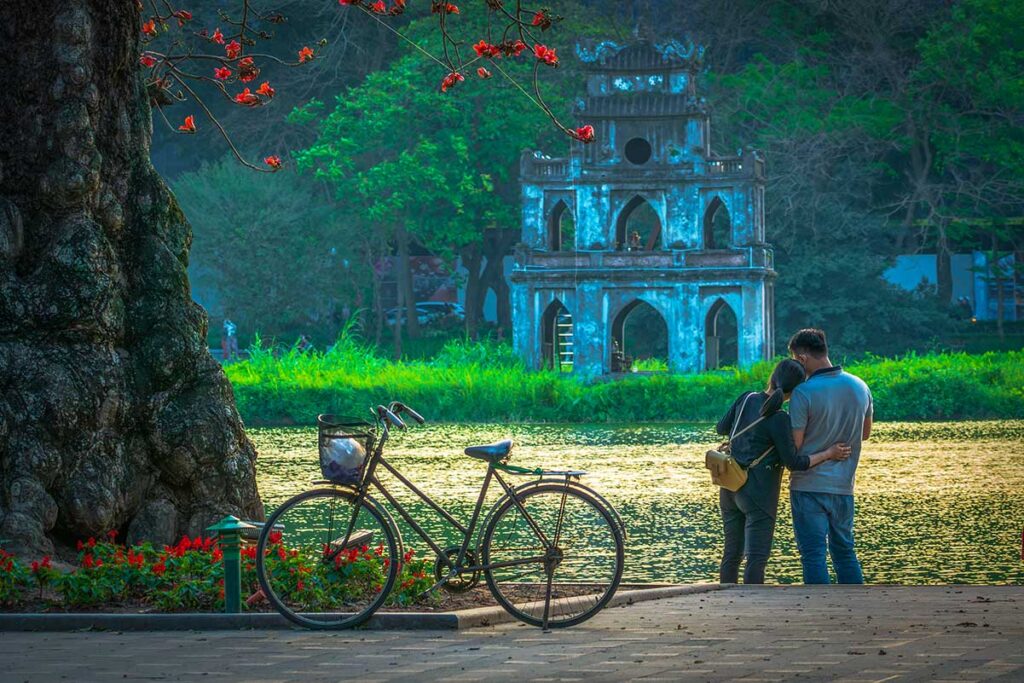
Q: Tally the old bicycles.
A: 1